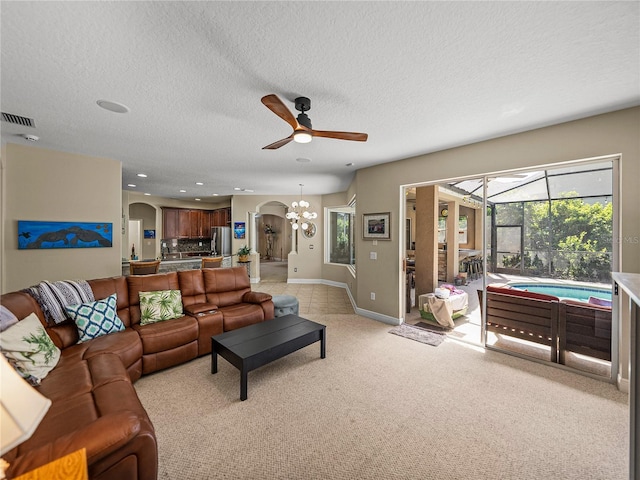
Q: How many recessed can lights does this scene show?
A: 8